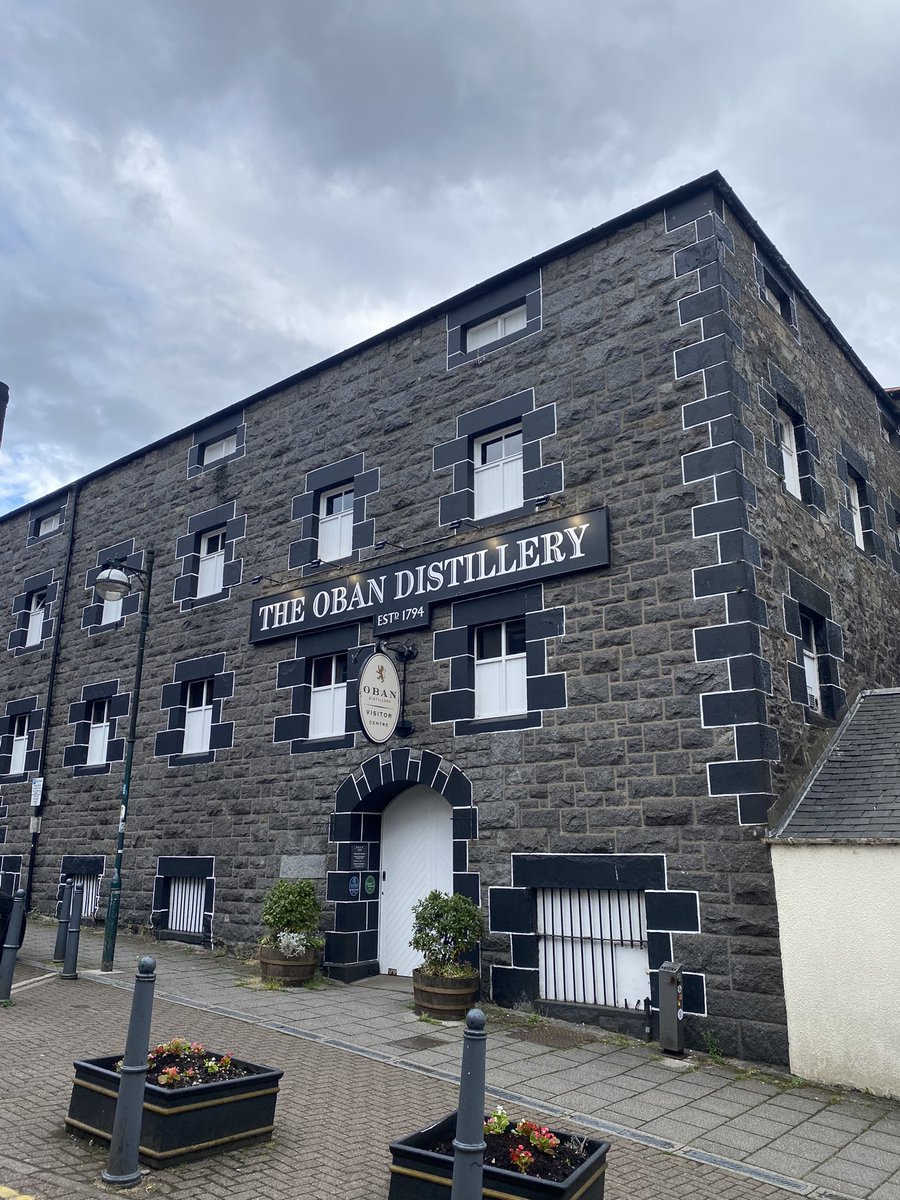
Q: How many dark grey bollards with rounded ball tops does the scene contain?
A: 5